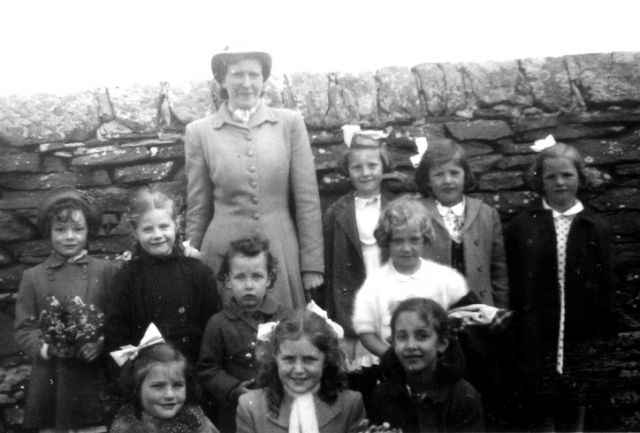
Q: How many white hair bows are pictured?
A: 6